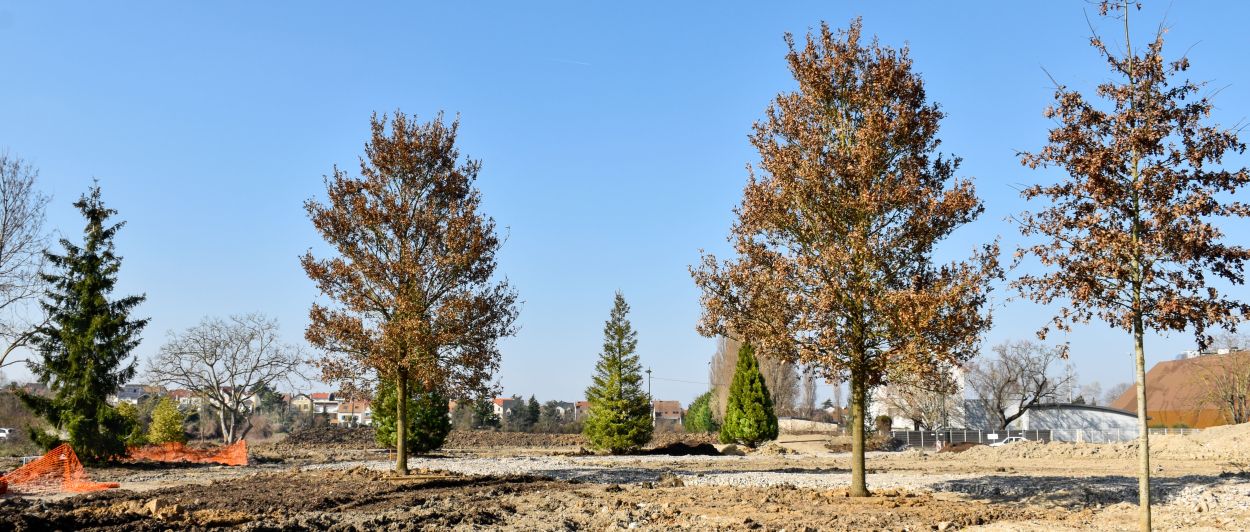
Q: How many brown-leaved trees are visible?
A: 3